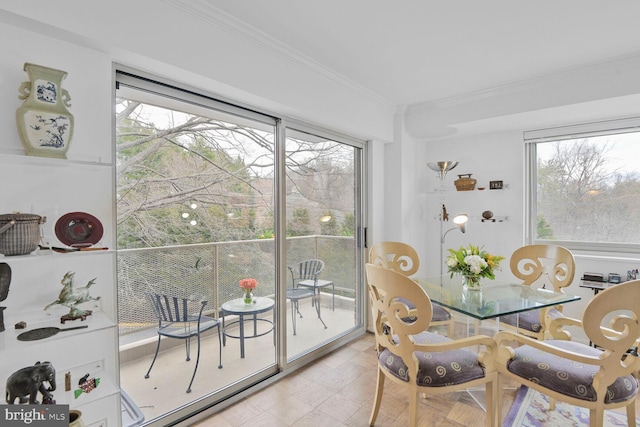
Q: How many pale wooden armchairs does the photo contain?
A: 4